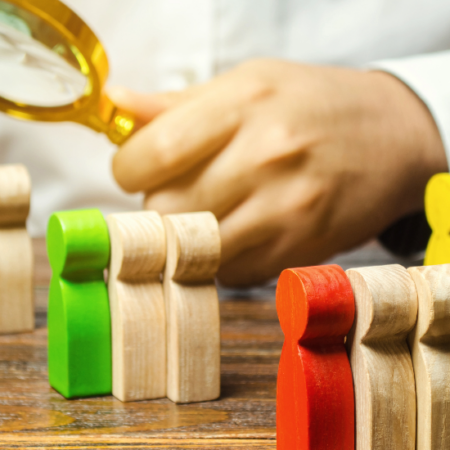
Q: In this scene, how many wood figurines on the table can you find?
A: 8